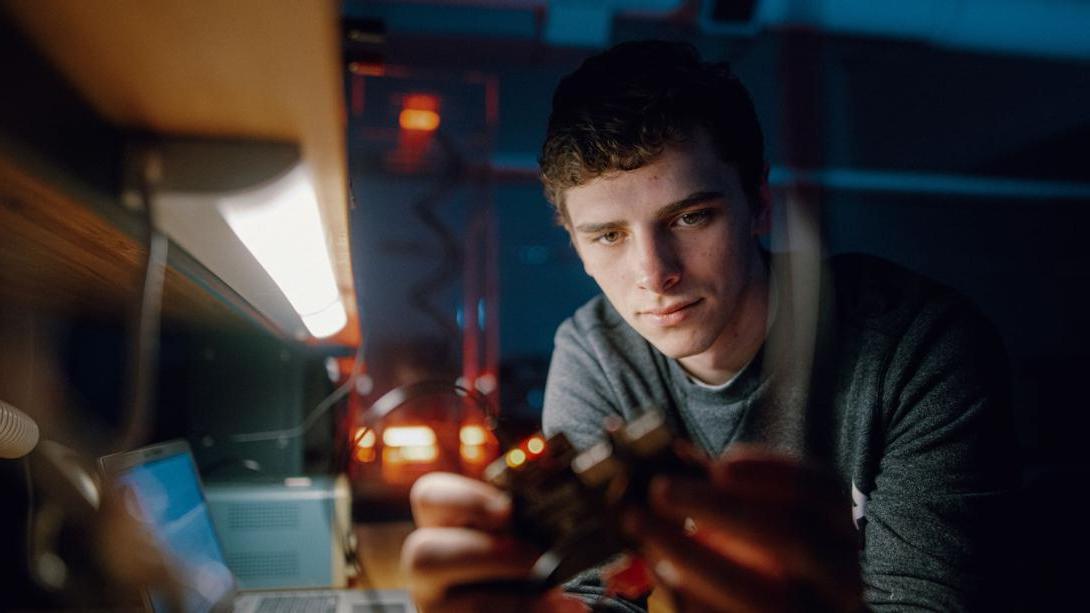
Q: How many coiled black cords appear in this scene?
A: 1